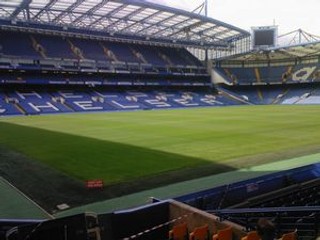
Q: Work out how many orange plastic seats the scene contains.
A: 5